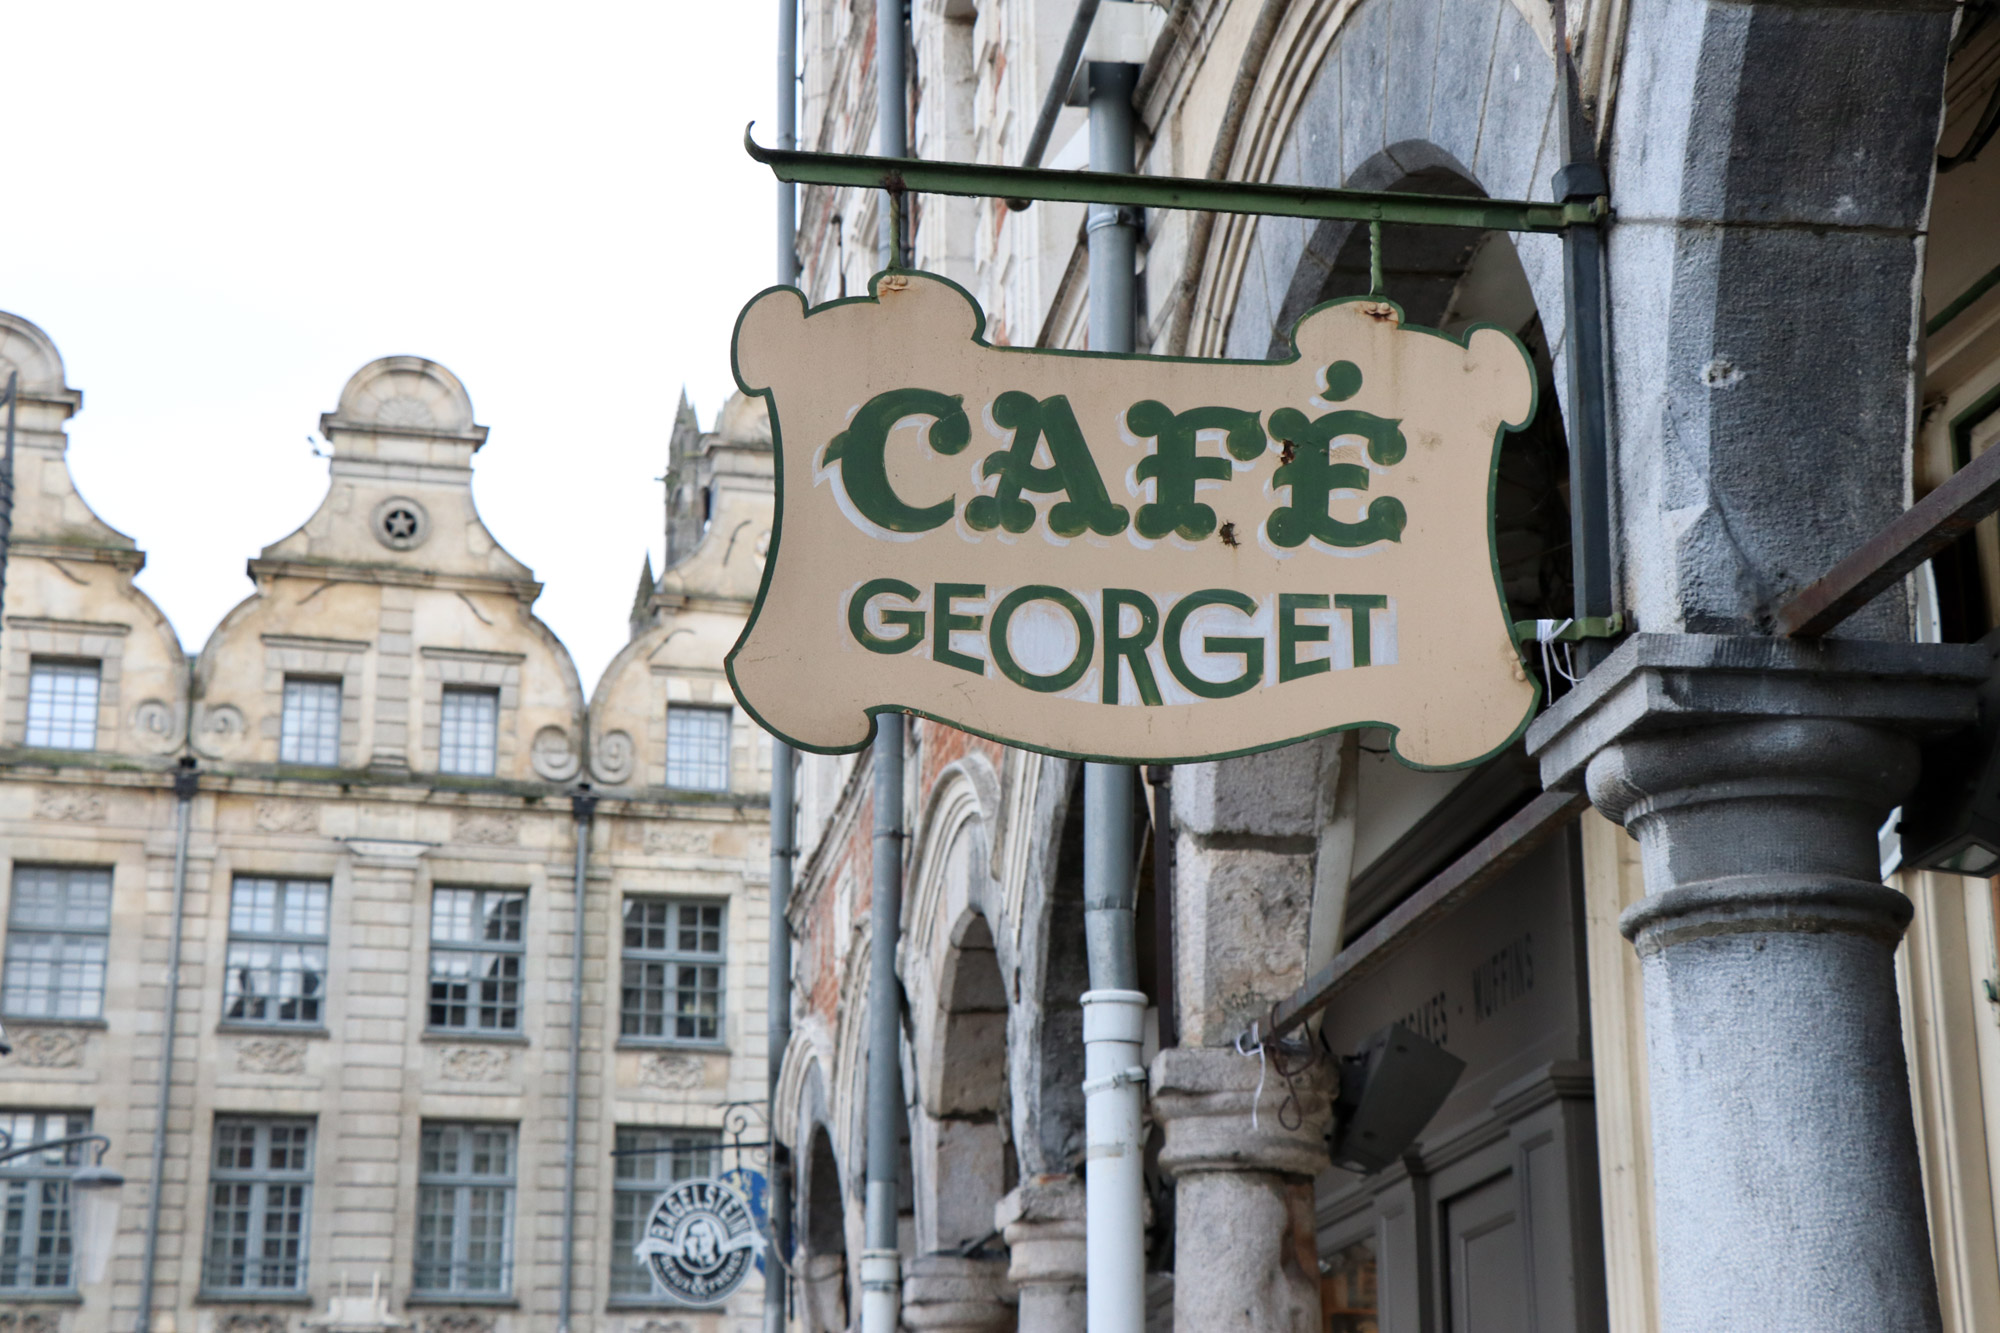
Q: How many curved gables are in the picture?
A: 3